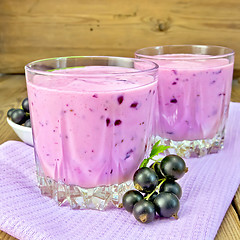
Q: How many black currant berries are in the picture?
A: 12